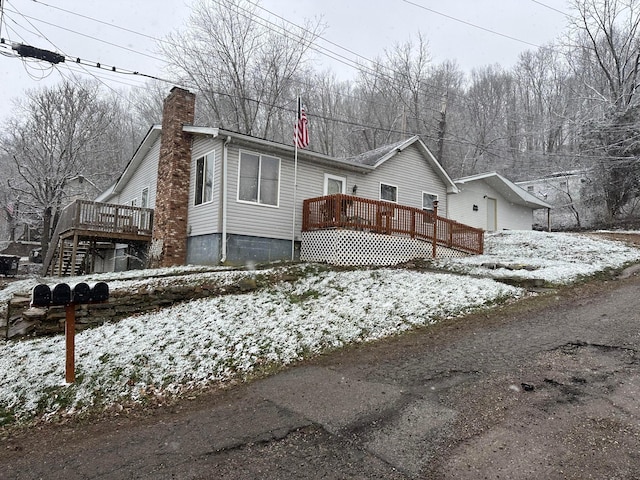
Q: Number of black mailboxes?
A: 4